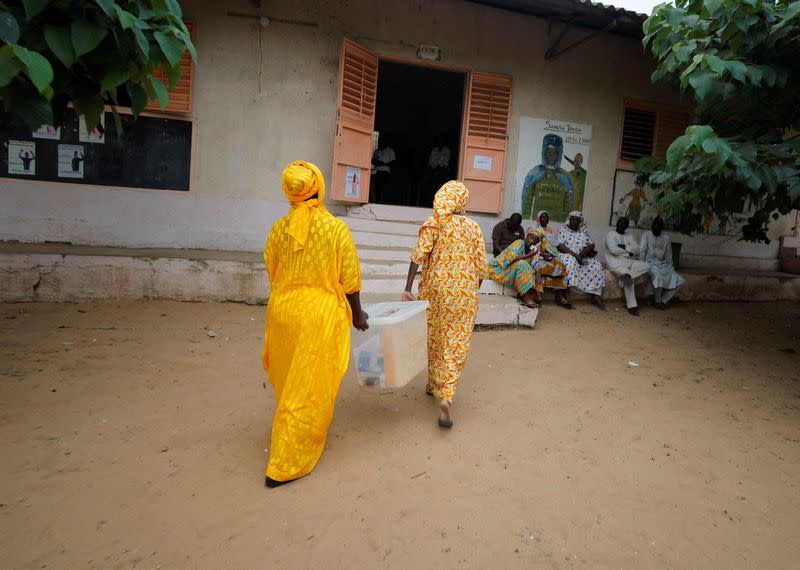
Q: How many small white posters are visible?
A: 6